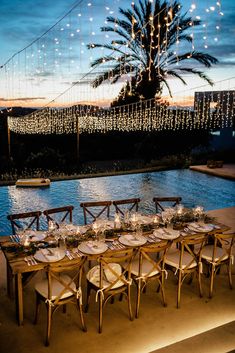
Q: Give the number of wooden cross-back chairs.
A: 10